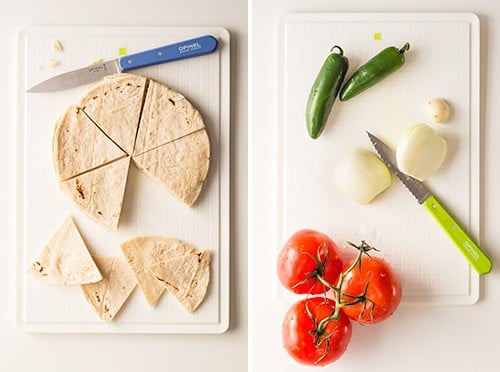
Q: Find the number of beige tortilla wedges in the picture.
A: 9